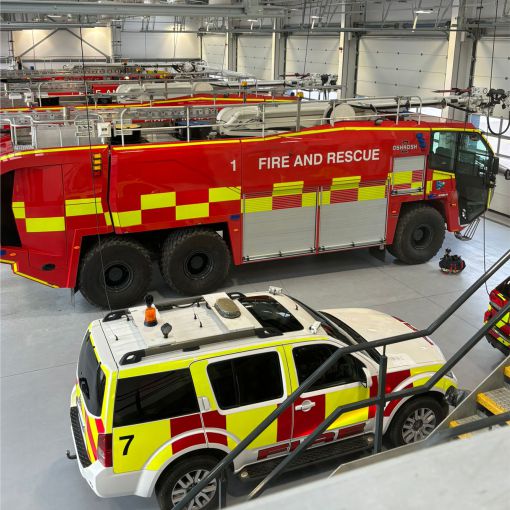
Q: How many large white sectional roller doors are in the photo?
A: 5